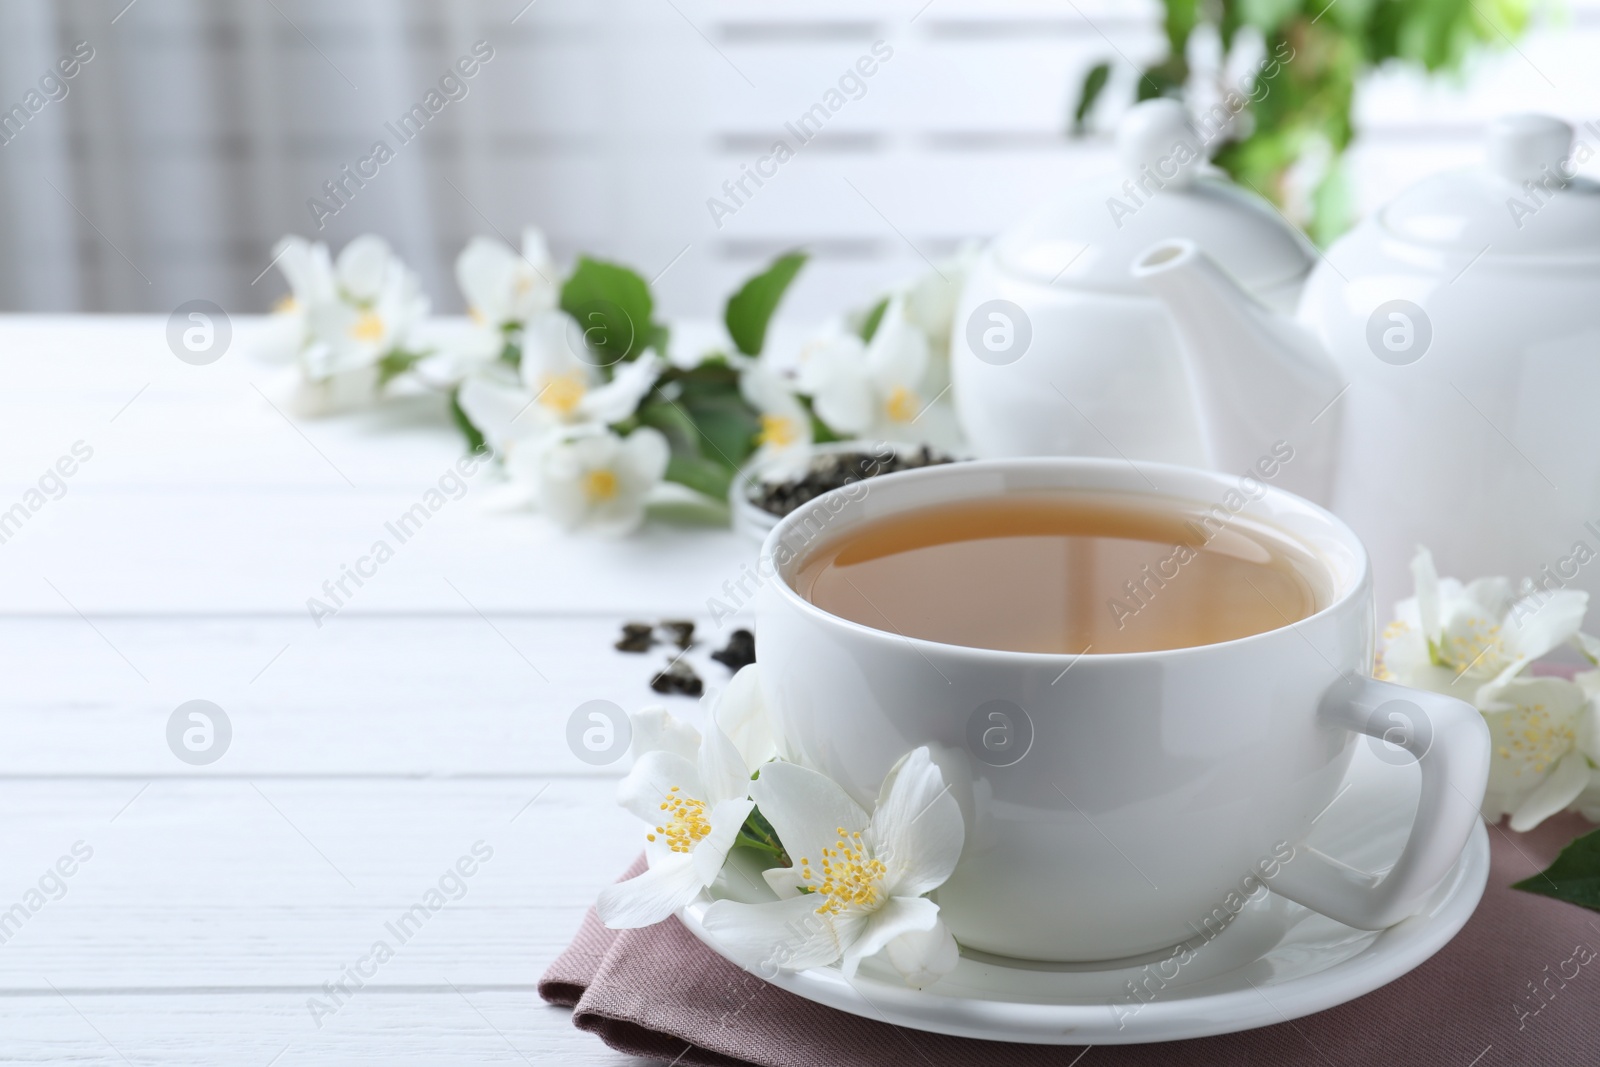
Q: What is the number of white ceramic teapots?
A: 2